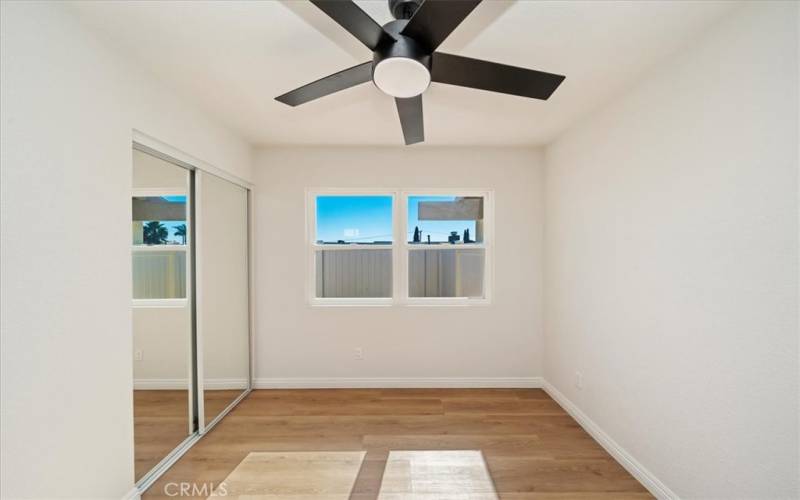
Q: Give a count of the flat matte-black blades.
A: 5